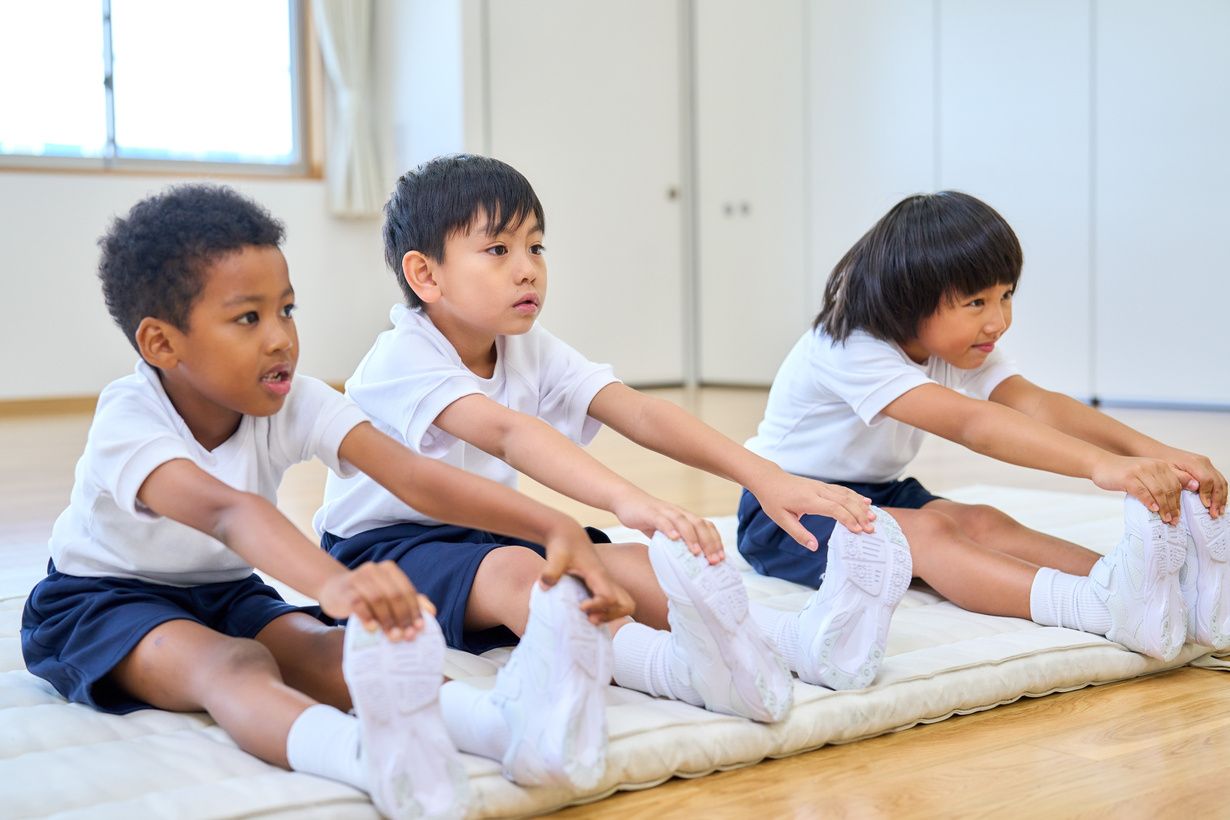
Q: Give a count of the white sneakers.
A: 6